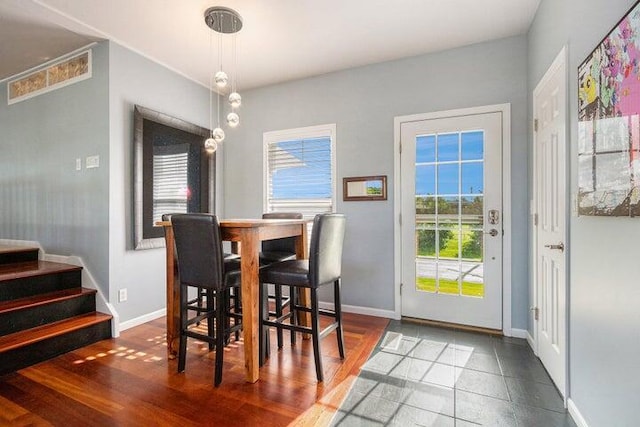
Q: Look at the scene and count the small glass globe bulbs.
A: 5